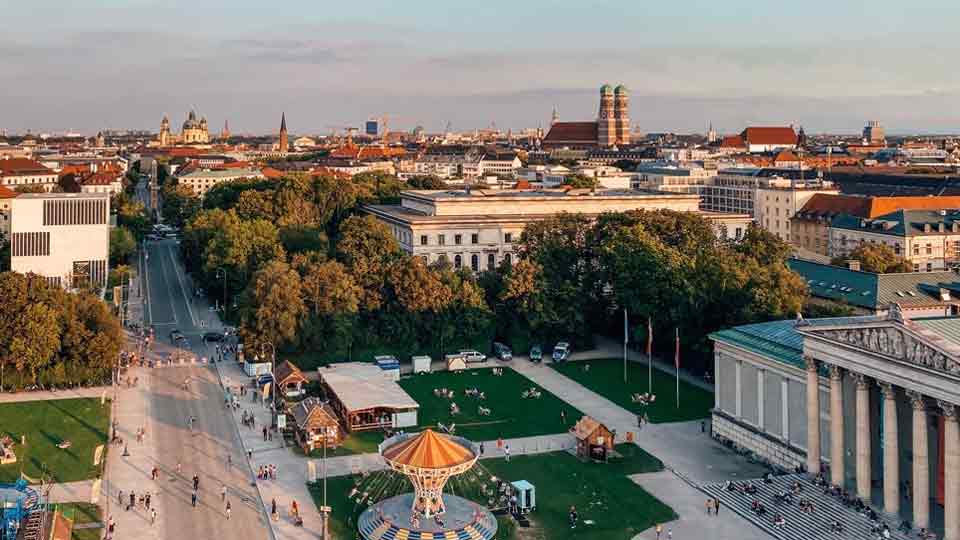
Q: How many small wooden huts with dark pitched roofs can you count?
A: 3